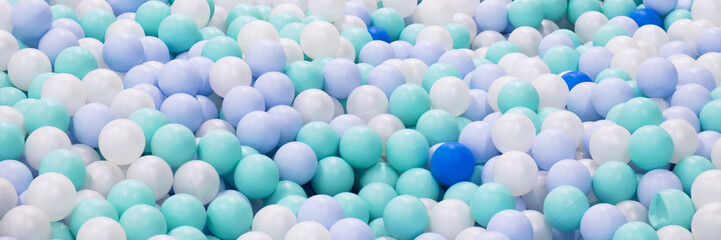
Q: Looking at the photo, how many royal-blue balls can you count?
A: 4